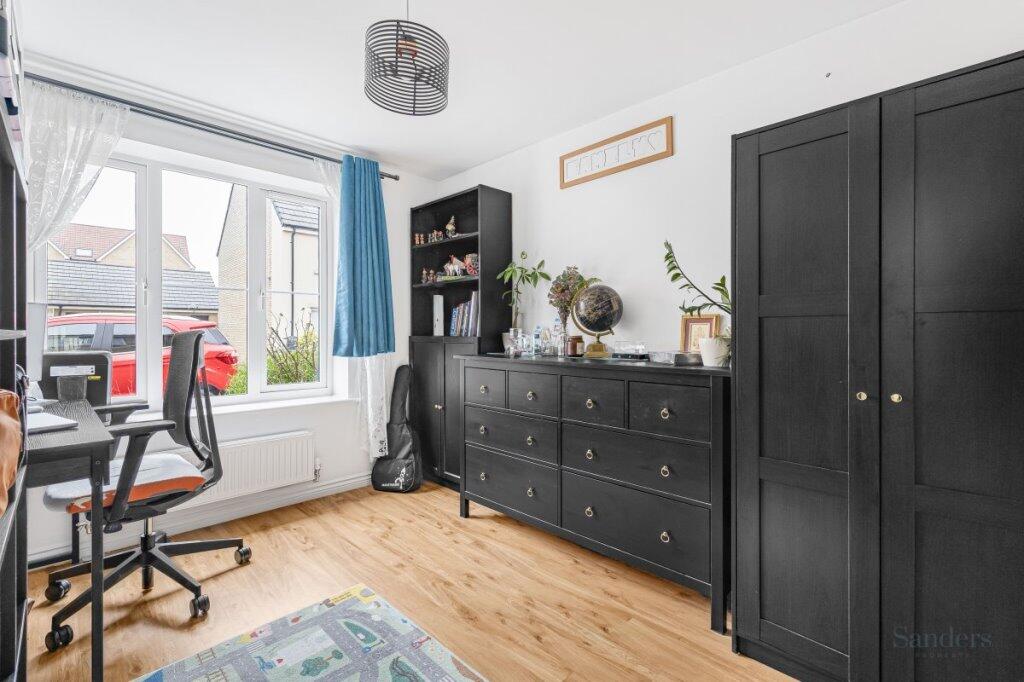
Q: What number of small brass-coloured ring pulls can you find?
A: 12